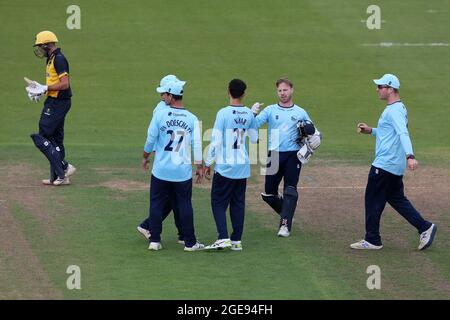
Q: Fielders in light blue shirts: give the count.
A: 5